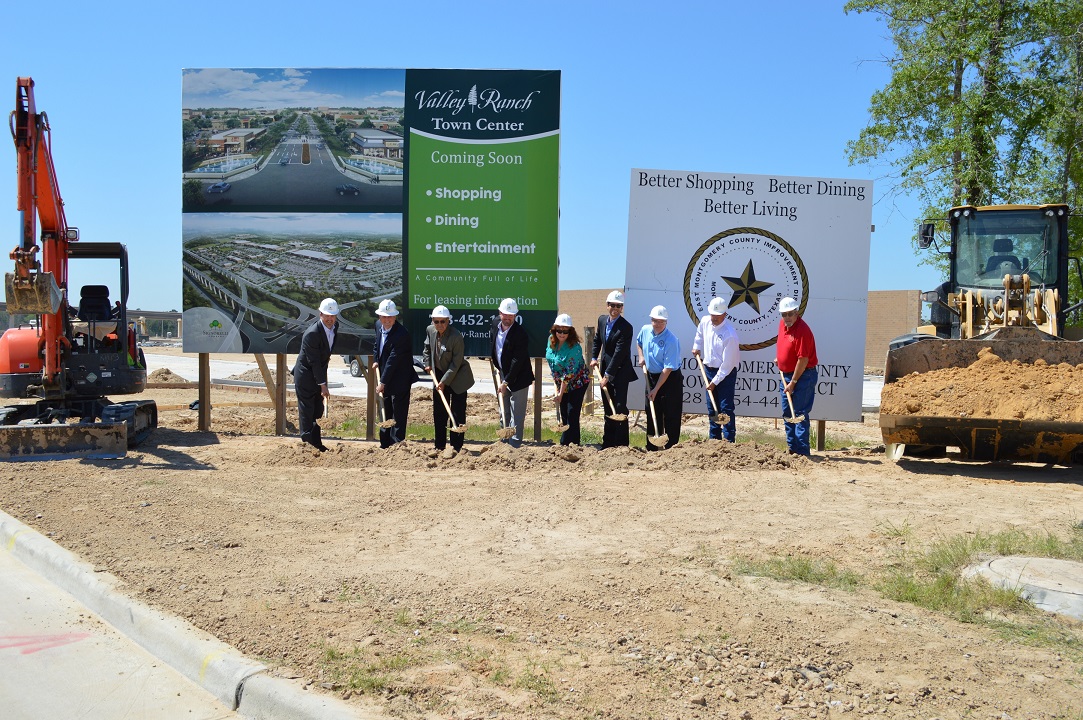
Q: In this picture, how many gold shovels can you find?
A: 9